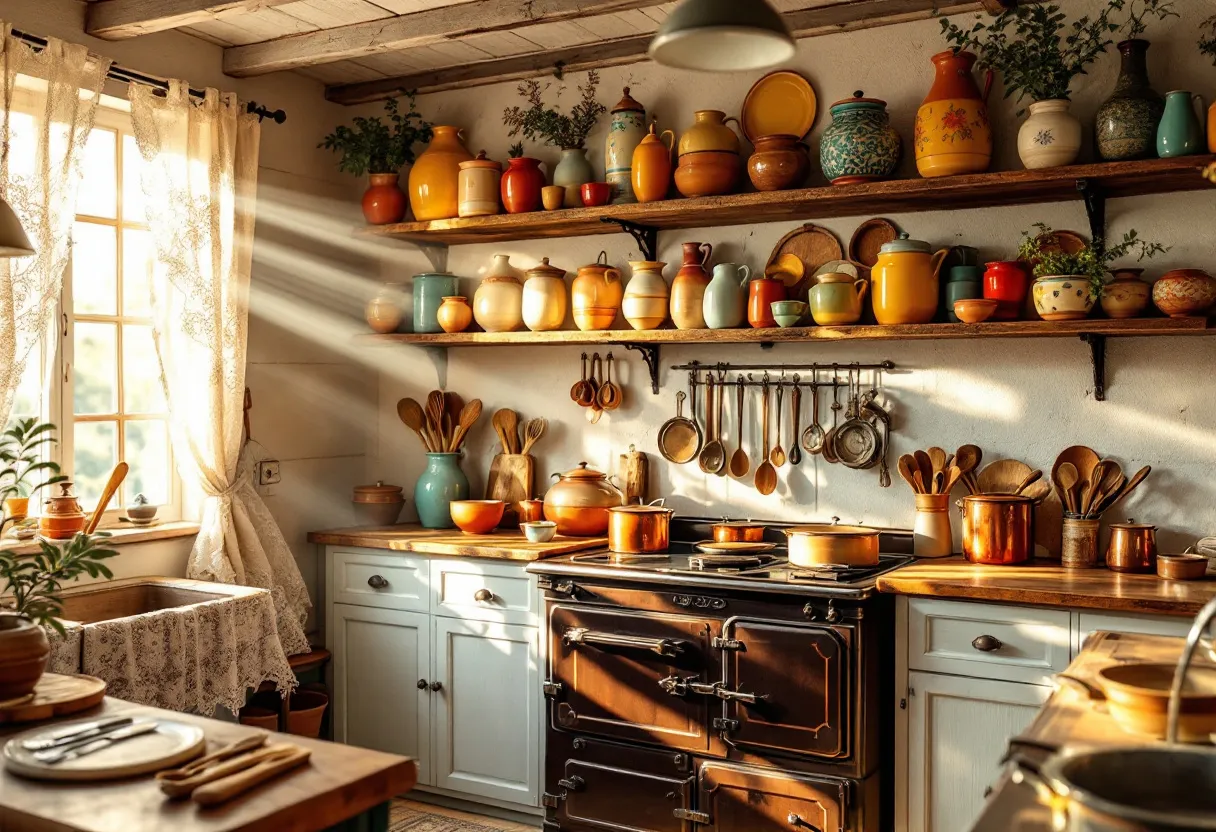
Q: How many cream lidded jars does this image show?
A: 2